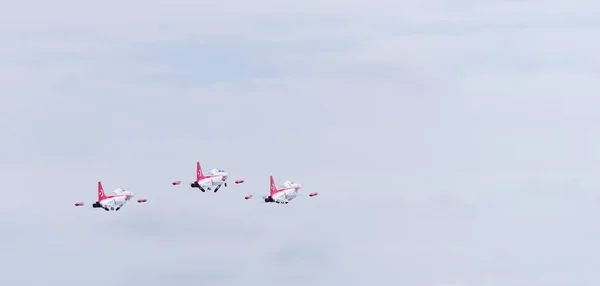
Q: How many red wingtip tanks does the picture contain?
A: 6